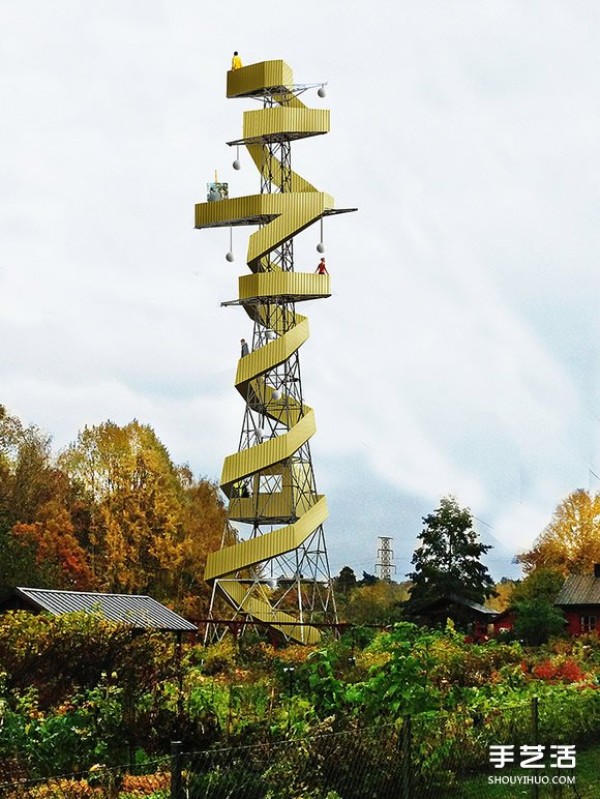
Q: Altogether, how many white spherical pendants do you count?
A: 7